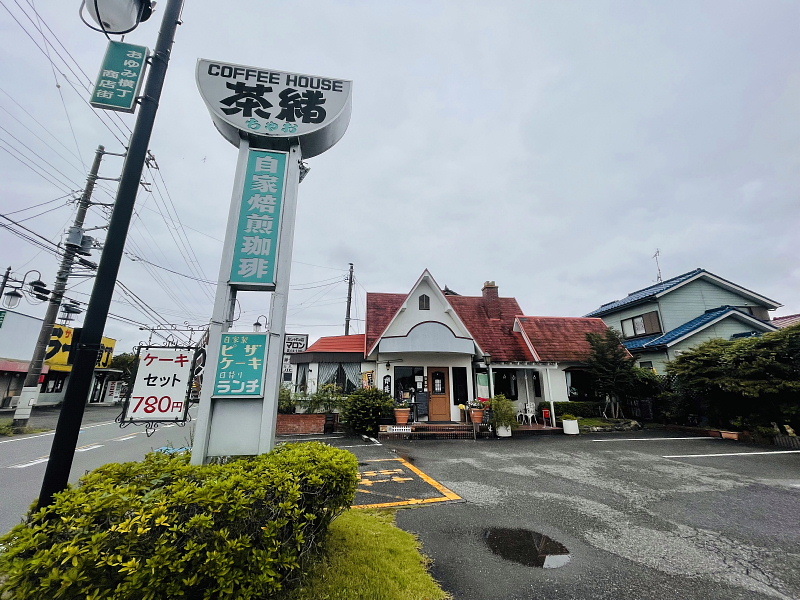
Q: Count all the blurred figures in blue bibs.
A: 0